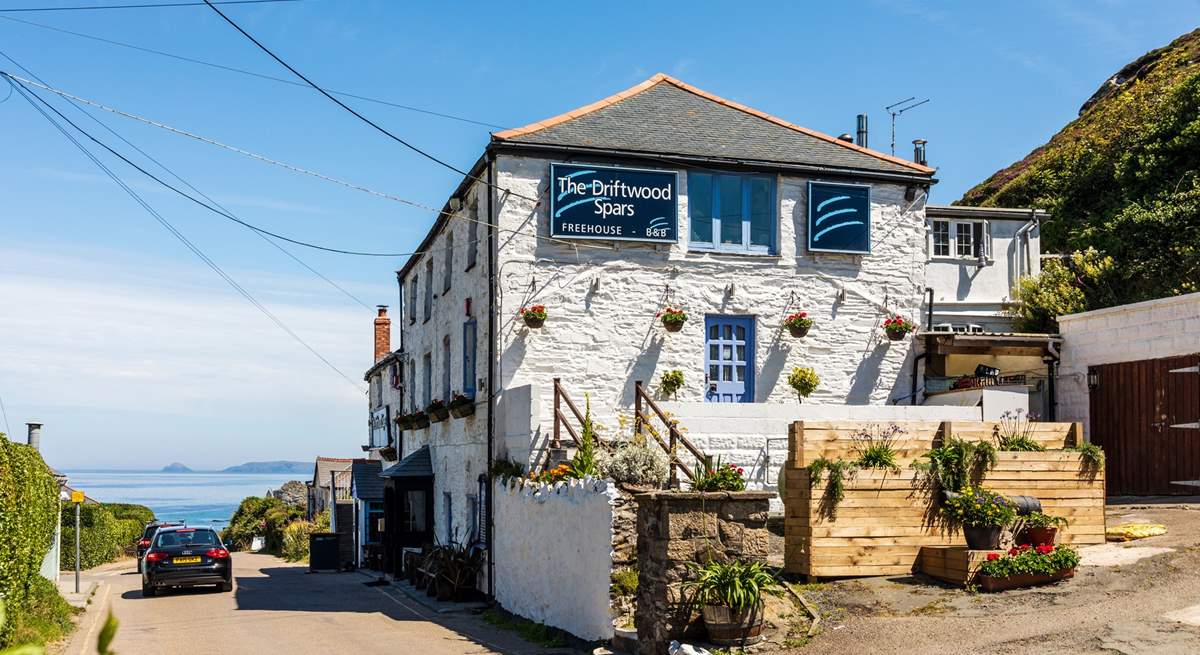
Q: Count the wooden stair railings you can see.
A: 2